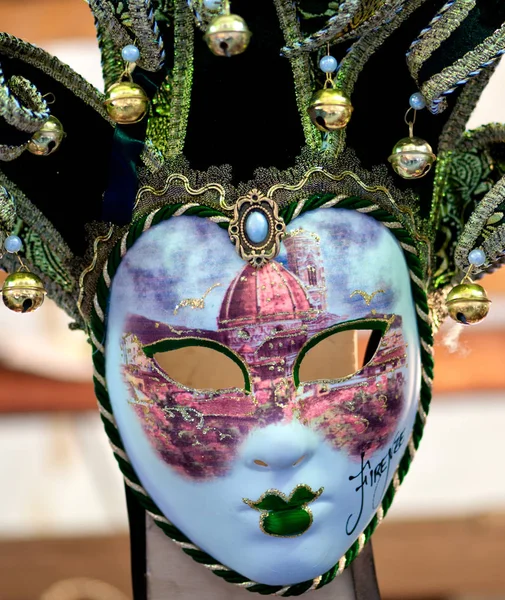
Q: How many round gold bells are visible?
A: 7